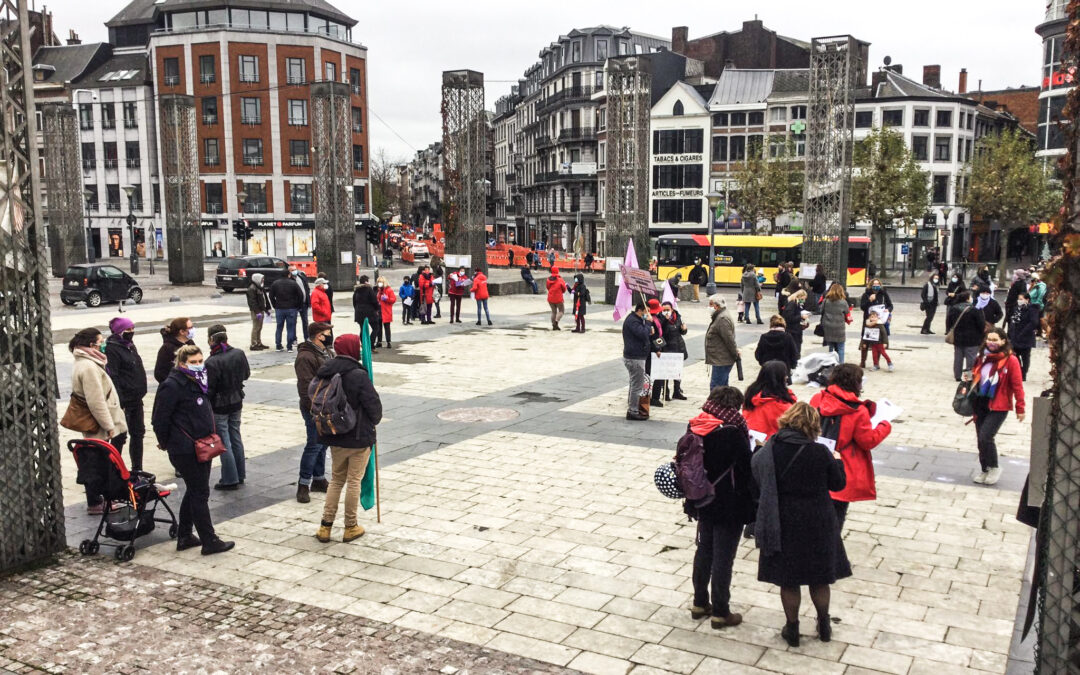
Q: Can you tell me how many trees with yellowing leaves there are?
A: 3